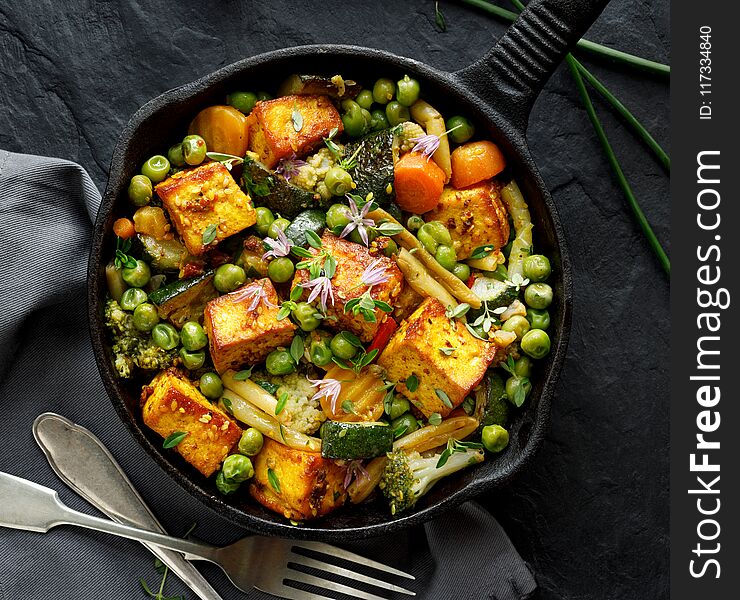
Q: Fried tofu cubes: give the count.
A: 8